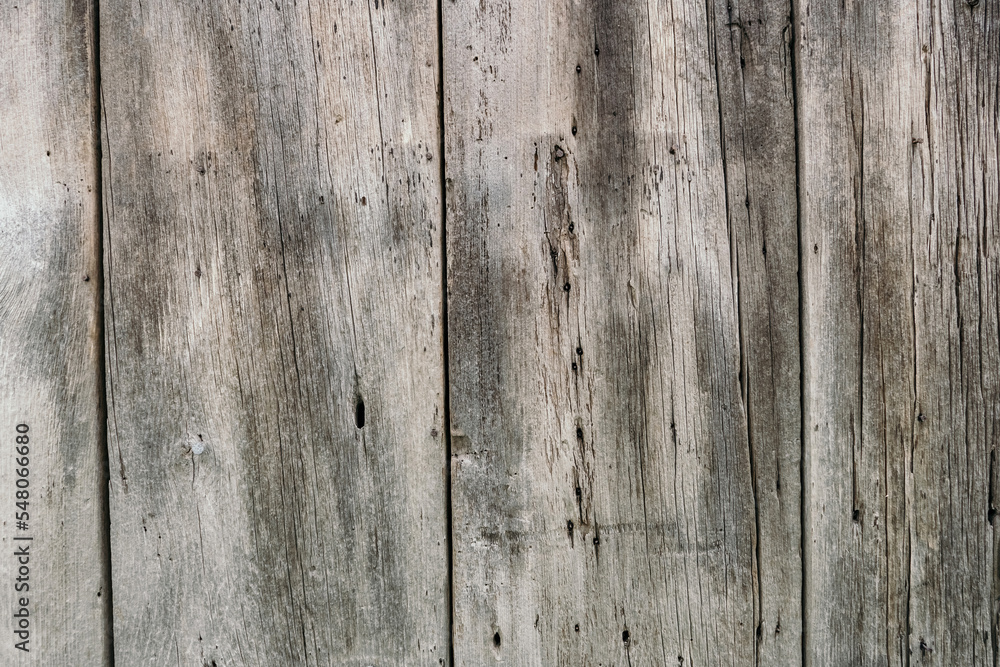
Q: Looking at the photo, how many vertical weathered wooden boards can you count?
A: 4